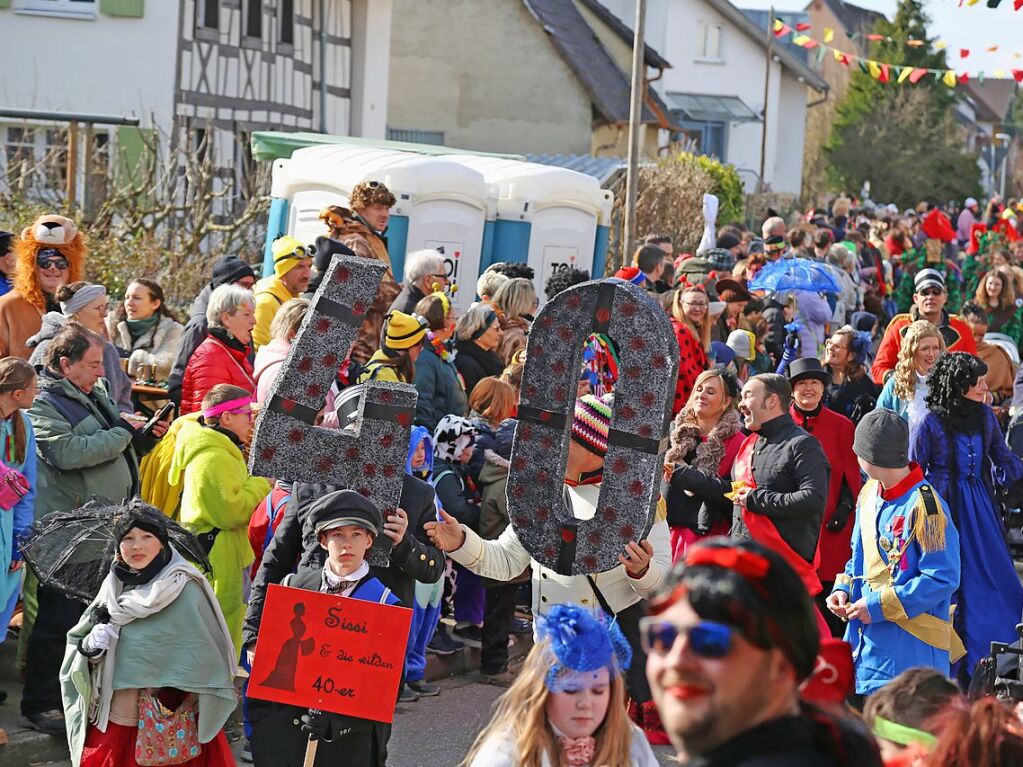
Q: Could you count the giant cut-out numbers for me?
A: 2